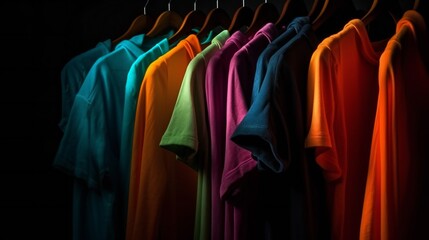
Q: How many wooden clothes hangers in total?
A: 11